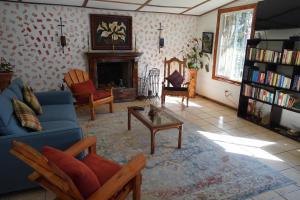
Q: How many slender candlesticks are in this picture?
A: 3